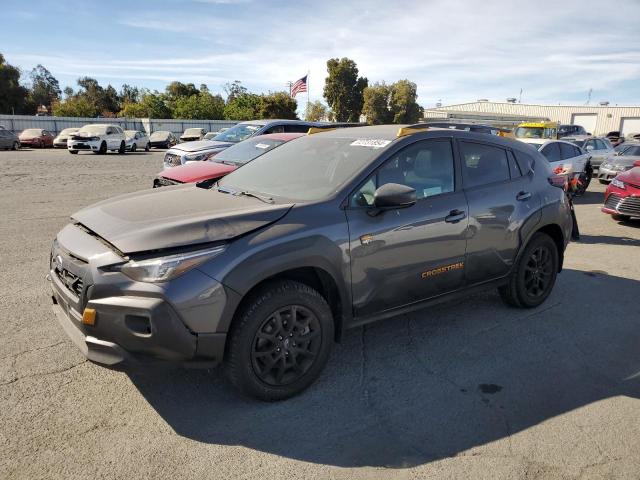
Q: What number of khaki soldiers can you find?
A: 0